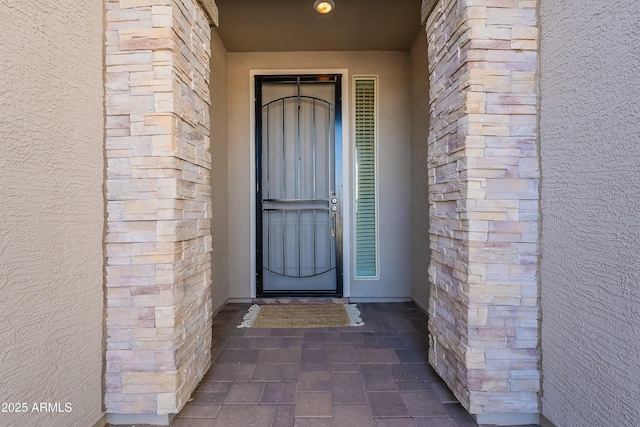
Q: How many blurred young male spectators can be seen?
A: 0